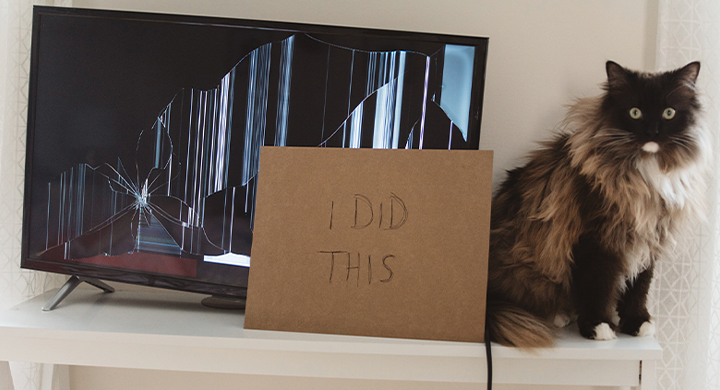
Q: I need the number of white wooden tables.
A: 1